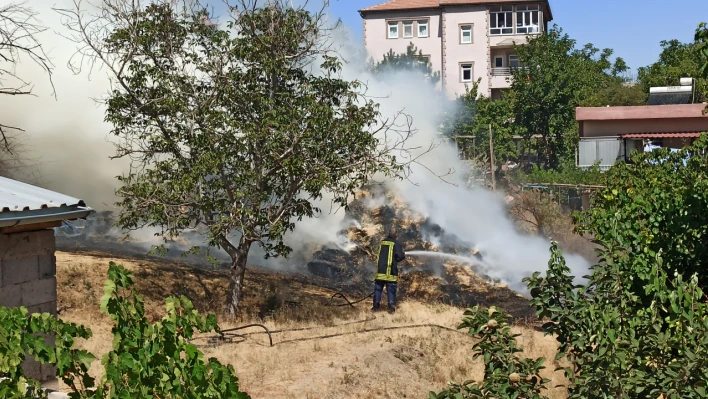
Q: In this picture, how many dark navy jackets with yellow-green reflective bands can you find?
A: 1